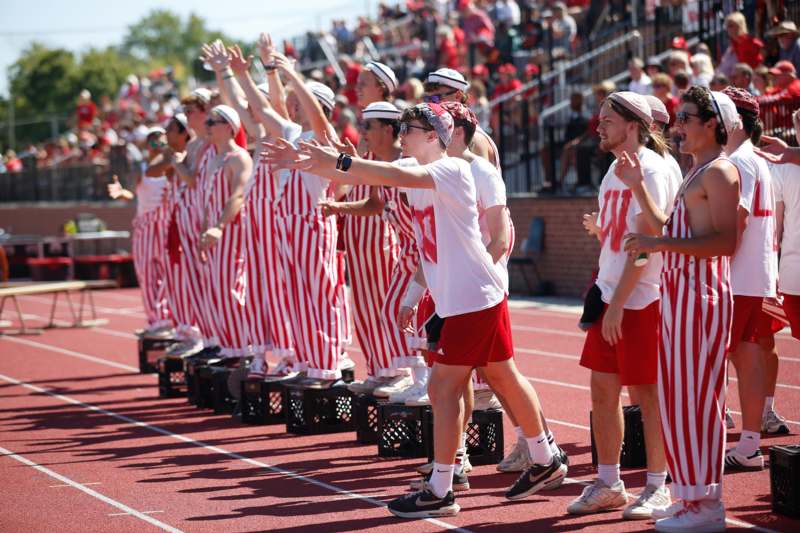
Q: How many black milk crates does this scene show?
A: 11